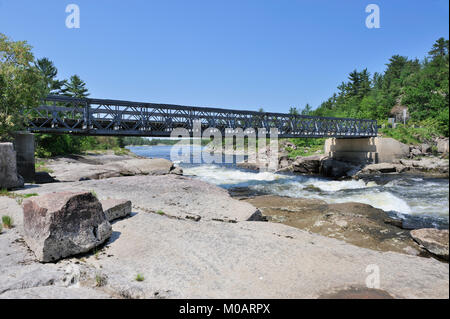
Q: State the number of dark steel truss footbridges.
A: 1